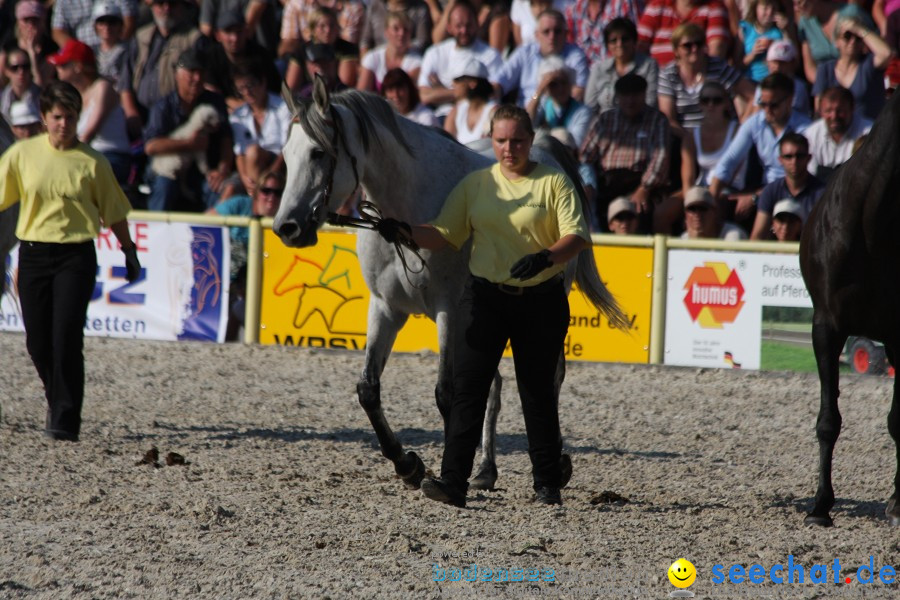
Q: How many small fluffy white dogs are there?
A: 1